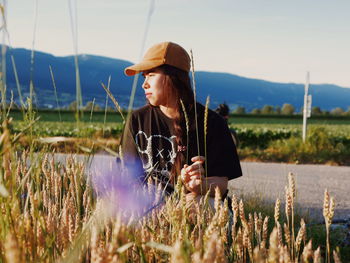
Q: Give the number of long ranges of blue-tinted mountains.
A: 1